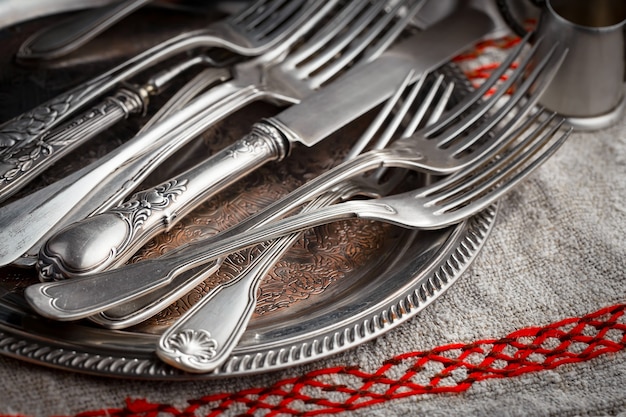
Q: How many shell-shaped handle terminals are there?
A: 1